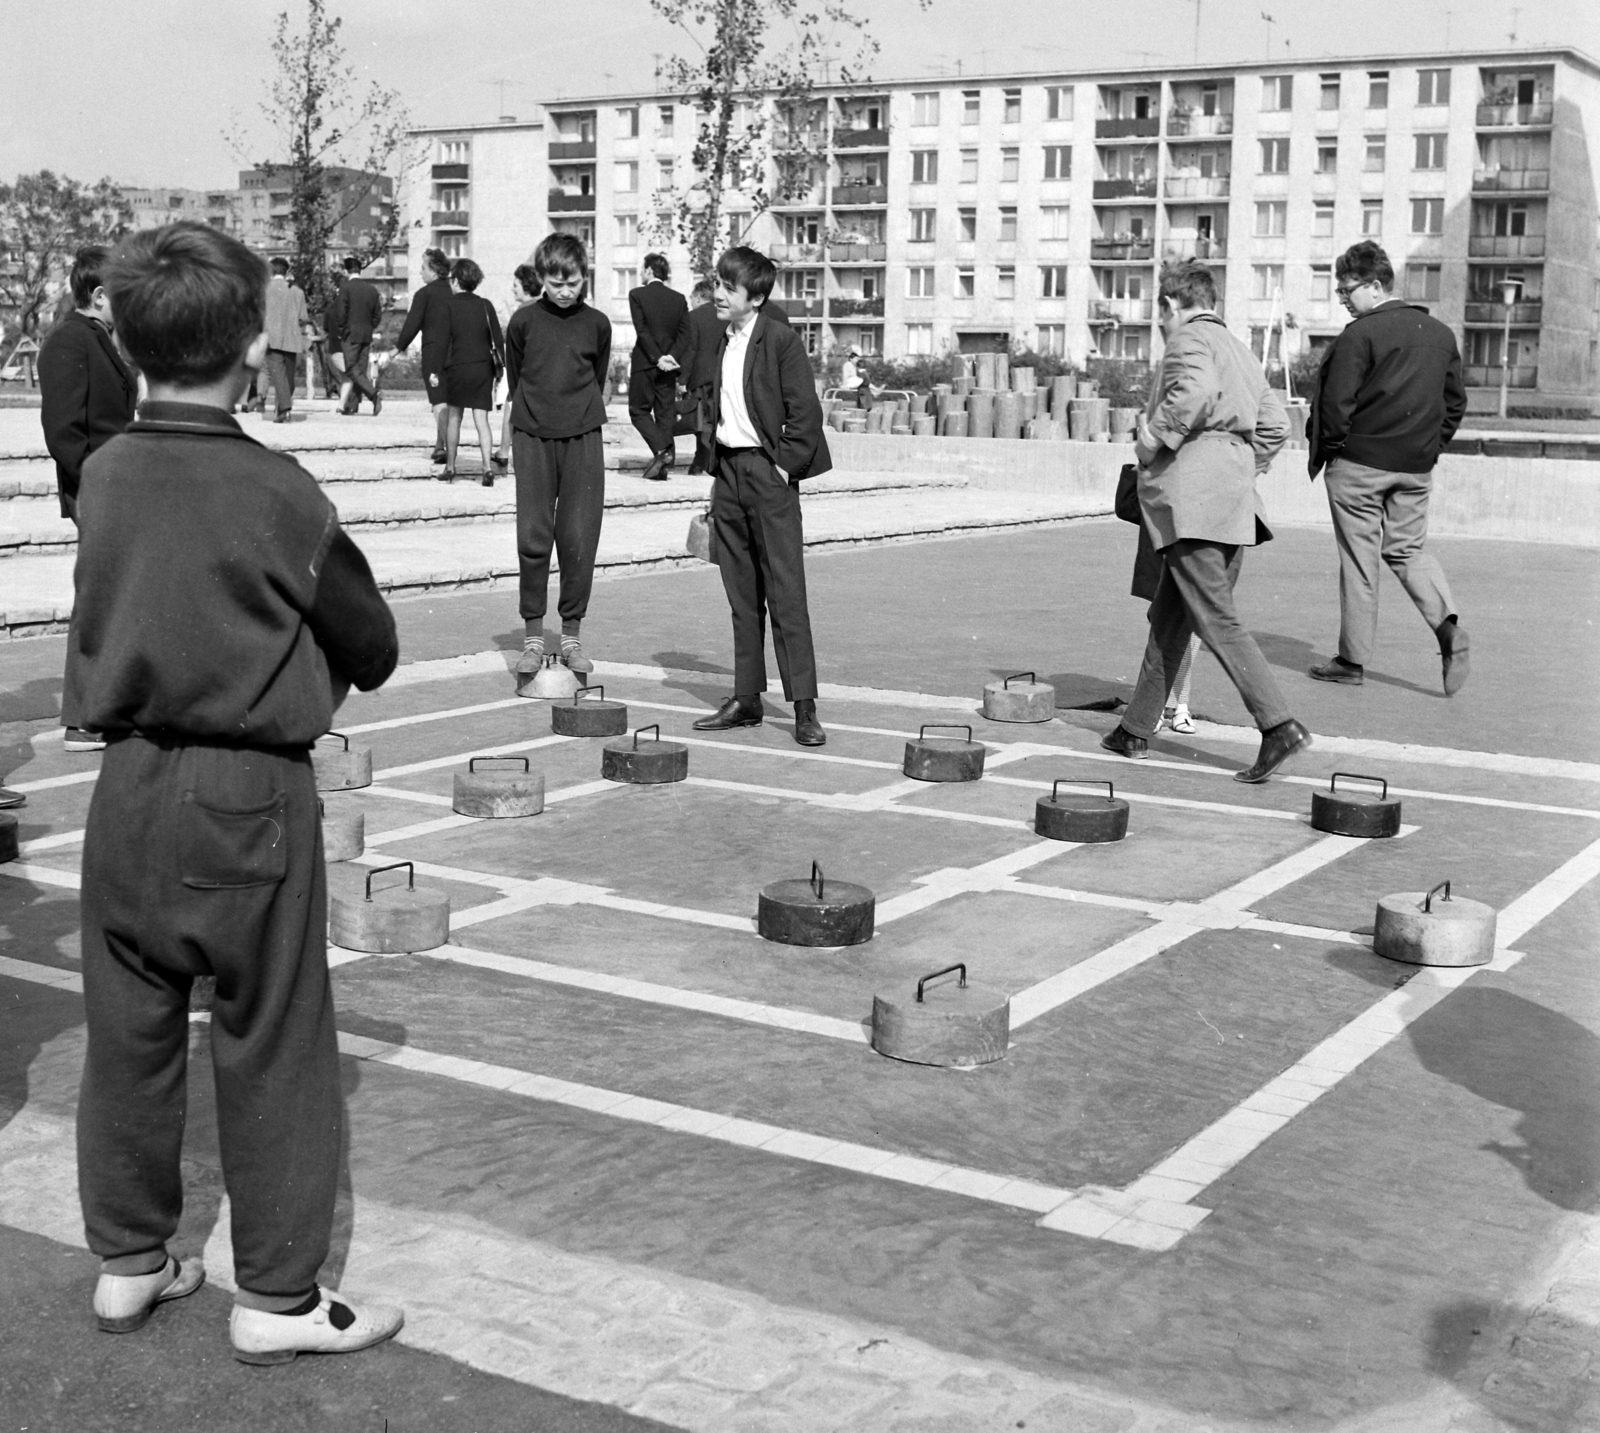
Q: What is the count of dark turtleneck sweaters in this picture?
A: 1